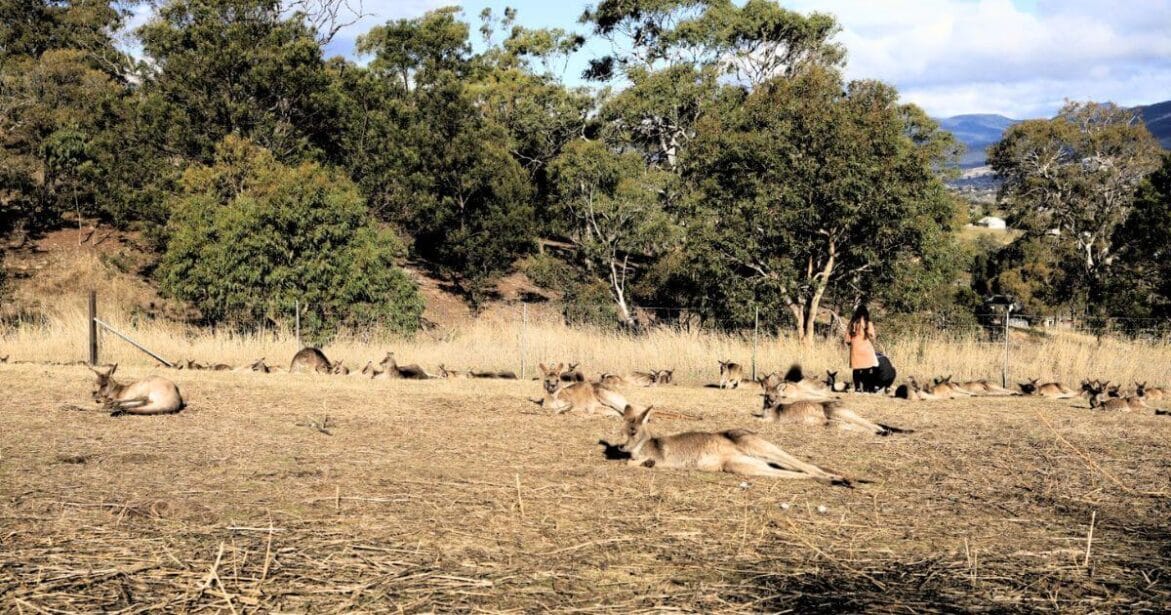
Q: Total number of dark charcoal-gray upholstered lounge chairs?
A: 0